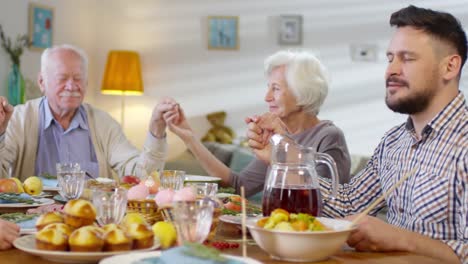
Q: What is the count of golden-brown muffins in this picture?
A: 6